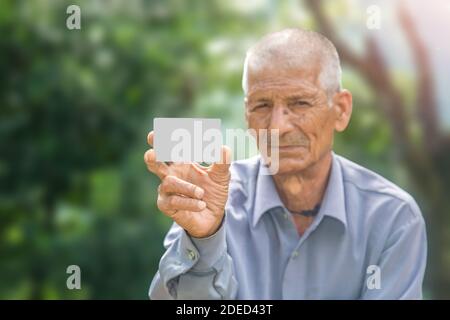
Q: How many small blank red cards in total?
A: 0